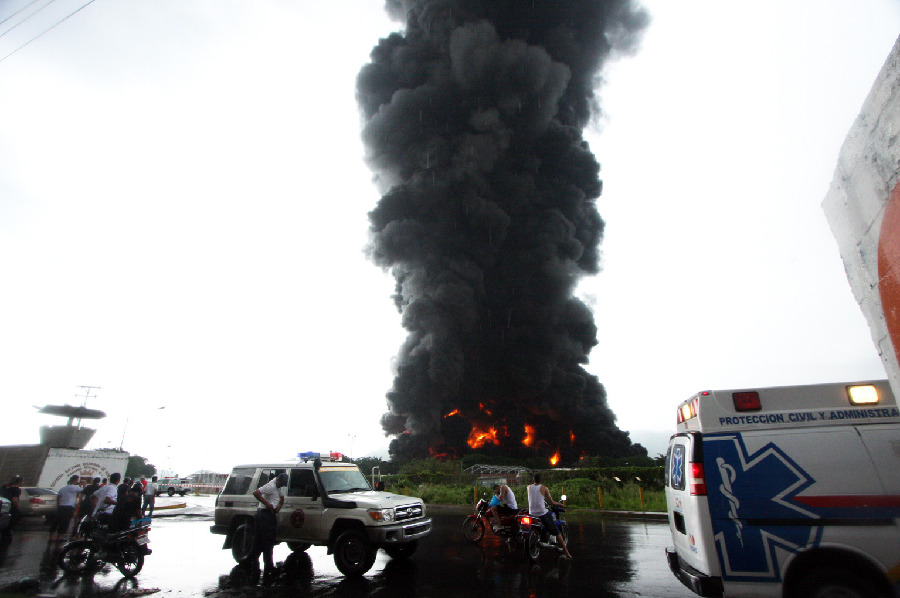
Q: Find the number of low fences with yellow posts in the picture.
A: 1